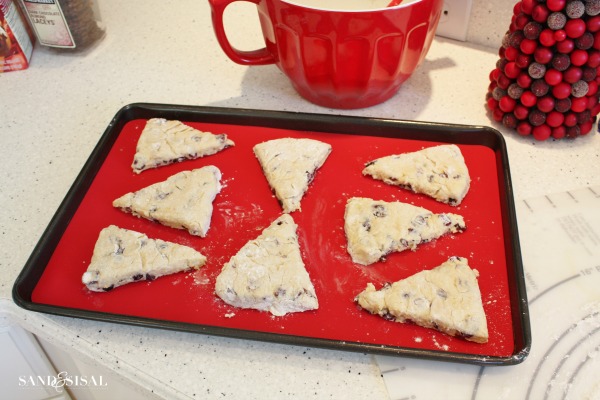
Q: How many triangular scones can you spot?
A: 8